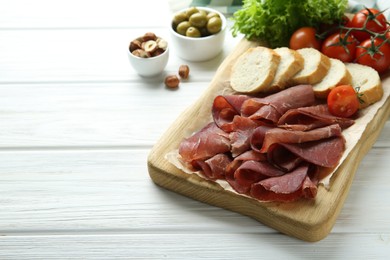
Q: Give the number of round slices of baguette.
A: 5